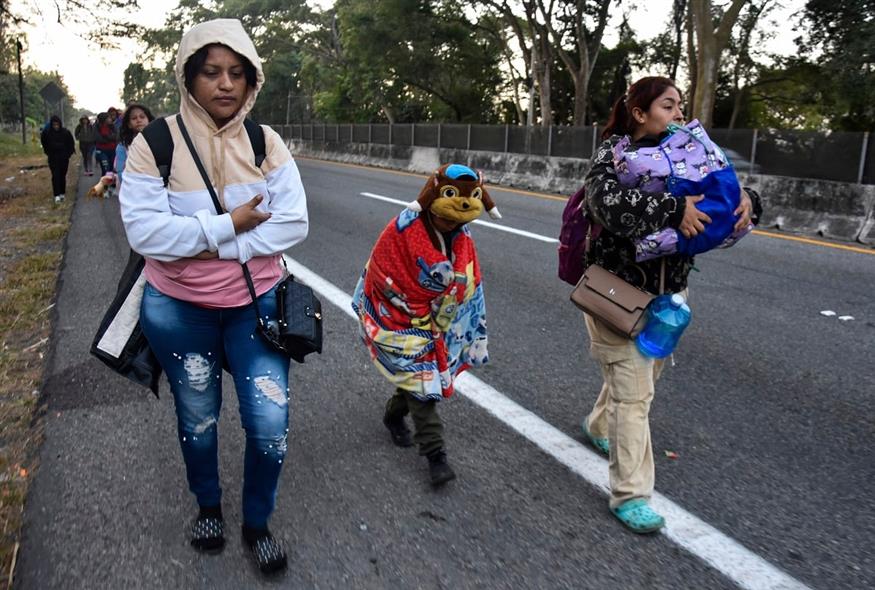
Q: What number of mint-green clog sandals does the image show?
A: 2